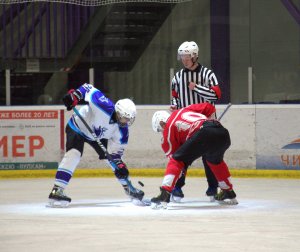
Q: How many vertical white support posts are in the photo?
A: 4